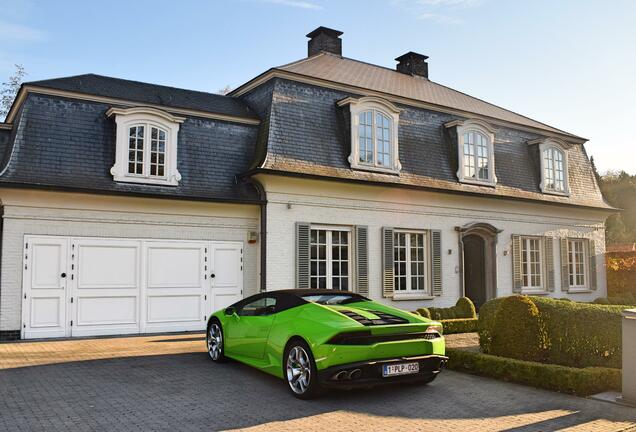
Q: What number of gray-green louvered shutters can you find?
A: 8